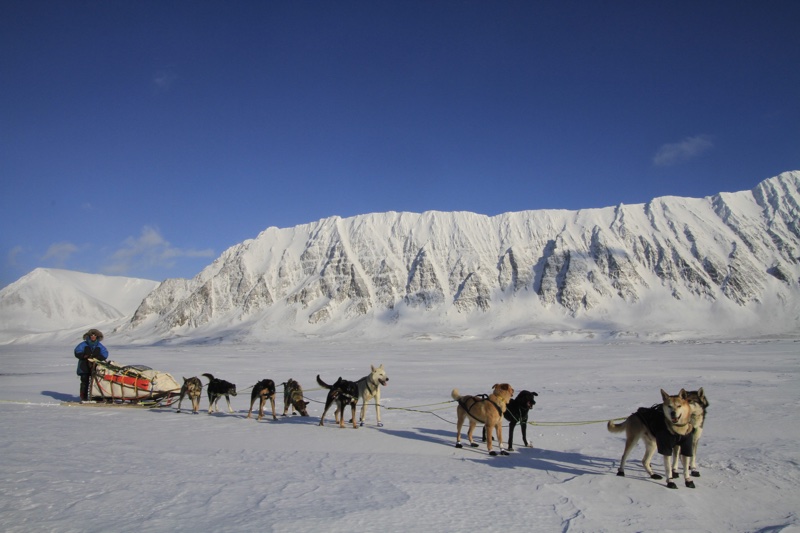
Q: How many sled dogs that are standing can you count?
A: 10